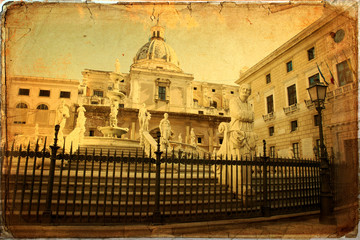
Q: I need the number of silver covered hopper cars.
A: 0